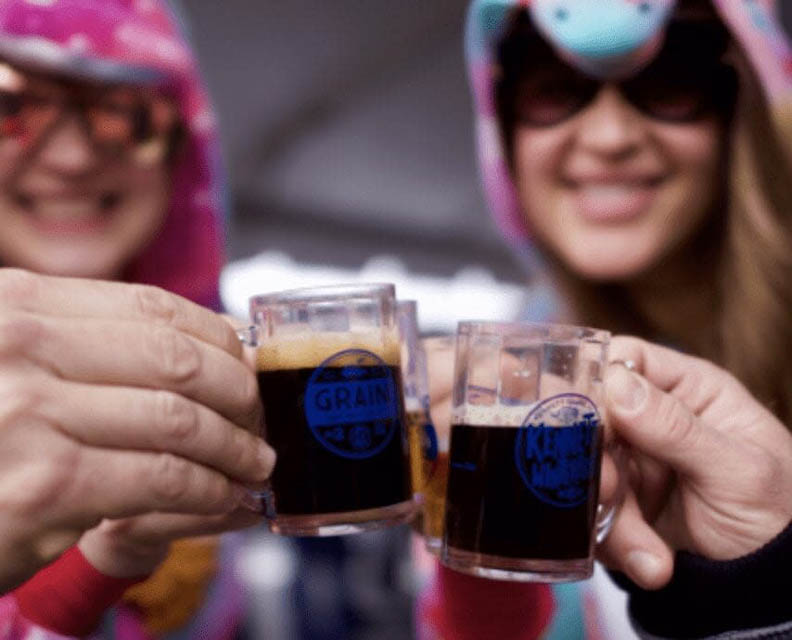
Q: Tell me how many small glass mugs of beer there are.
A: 4